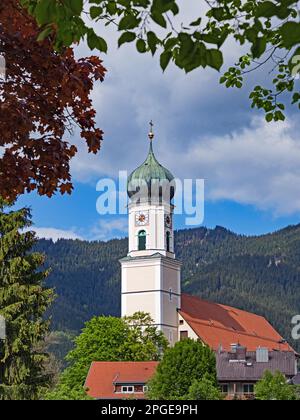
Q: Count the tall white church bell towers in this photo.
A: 1